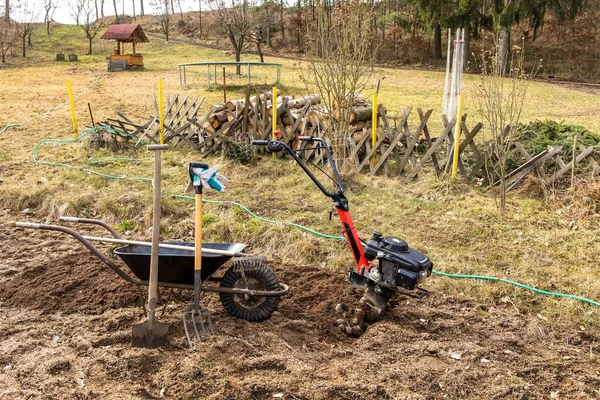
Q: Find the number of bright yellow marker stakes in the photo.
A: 5